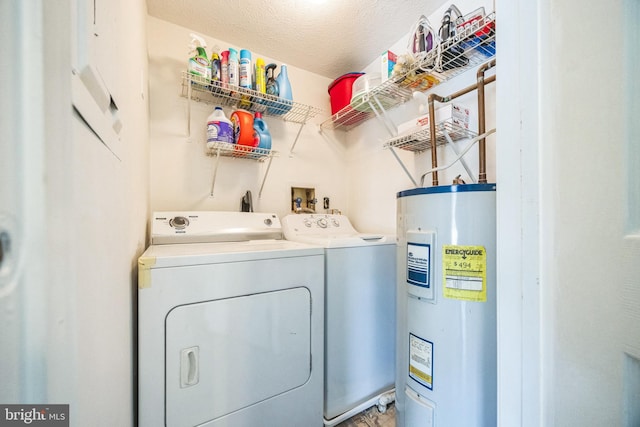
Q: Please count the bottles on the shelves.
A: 11